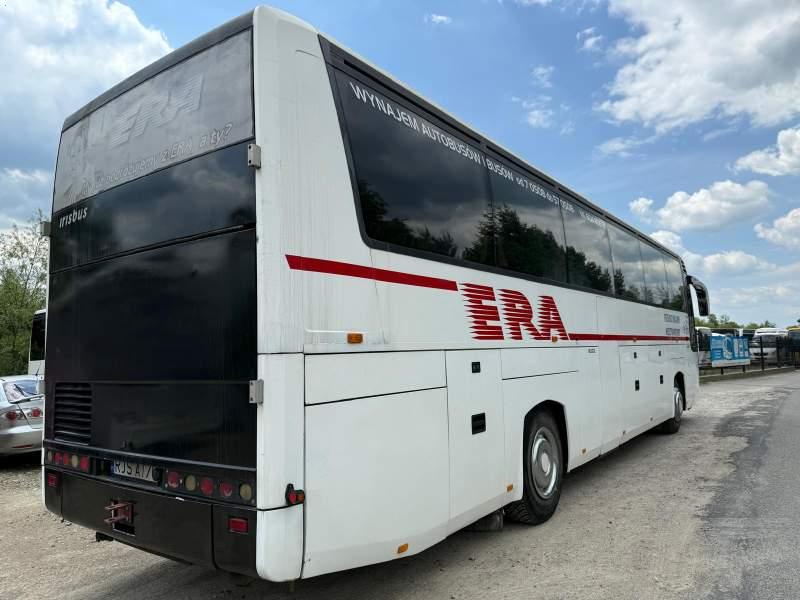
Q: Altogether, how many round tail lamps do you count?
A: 10